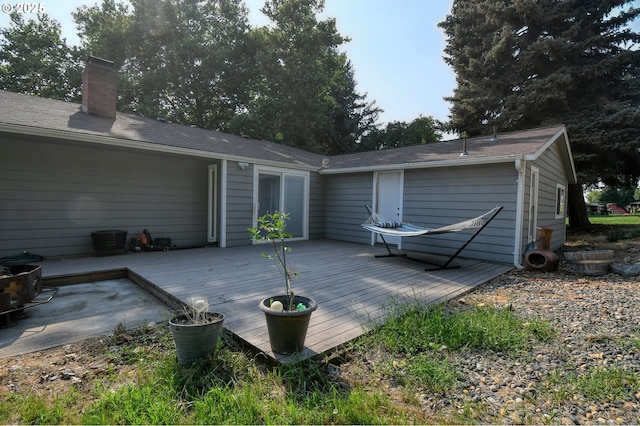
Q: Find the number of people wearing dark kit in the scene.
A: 0